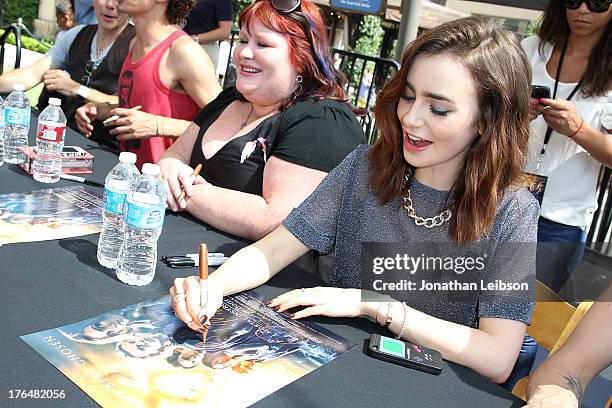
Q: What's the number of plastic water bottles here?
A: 5